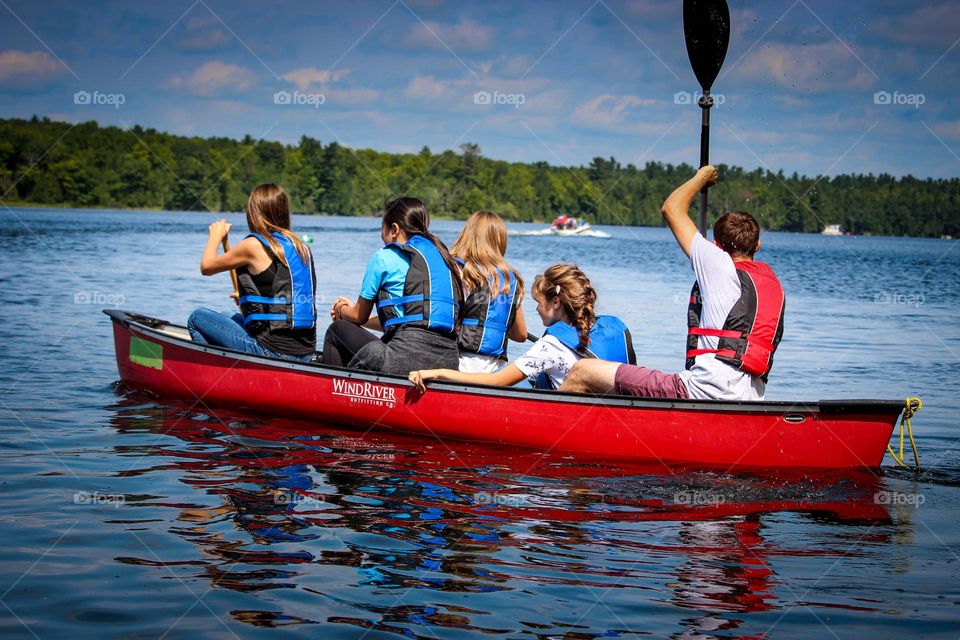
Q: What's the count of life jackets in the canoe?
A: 5